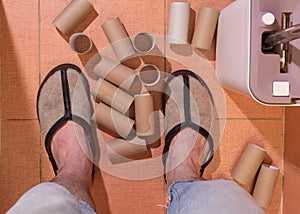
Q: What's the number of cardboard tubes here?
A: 14